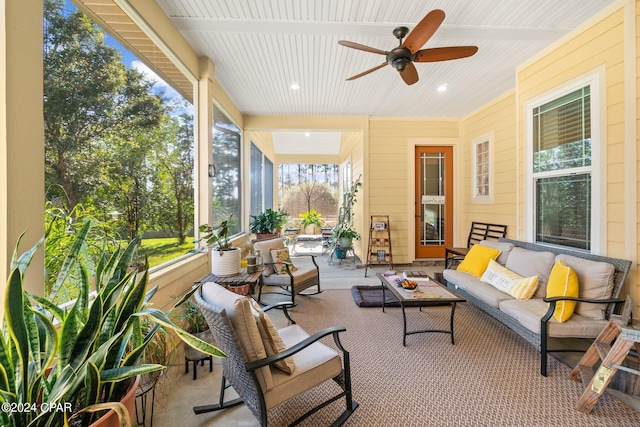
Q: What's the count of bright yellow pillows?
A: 2